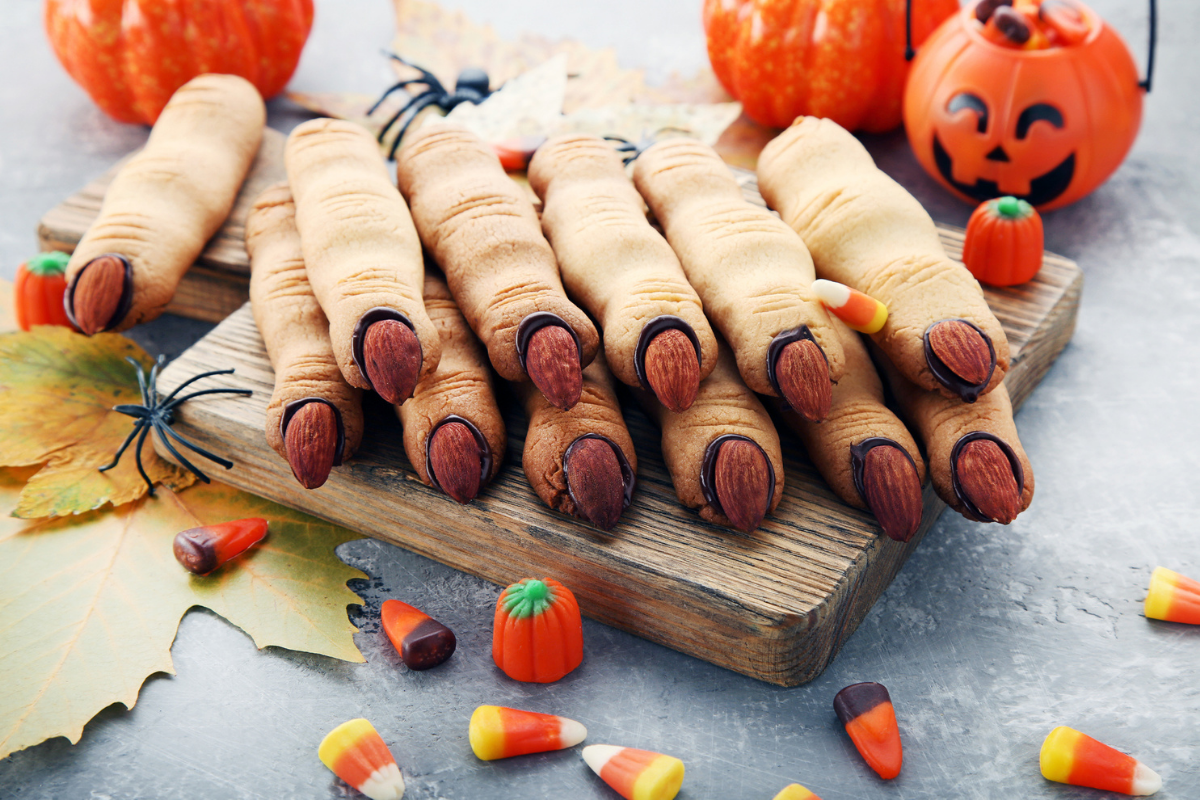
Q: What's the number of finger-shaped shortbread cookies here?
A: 12